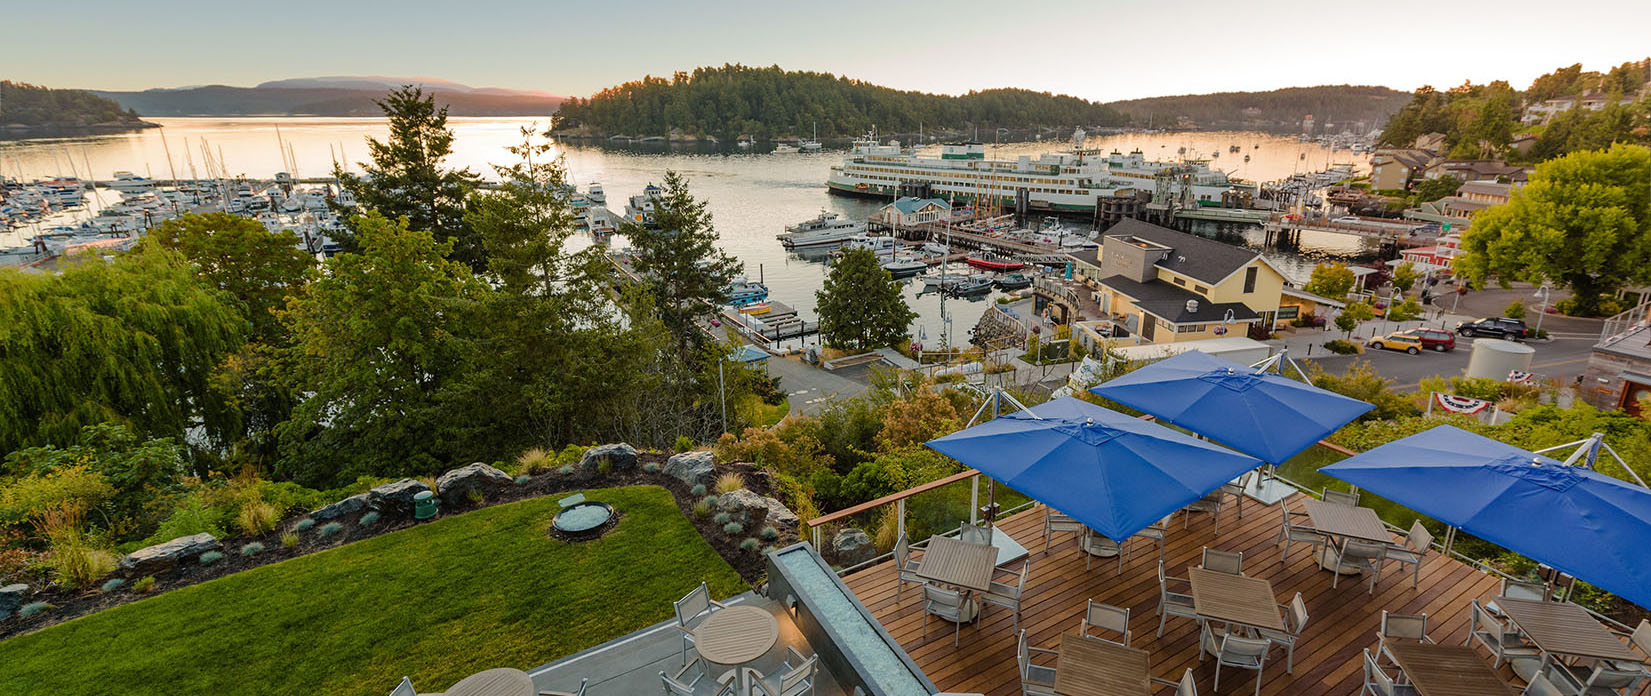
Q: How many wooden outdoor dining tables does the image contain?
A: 8